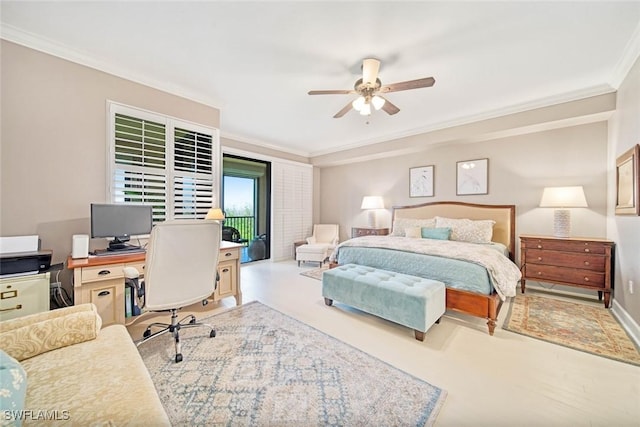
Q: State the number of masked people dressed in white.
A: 0